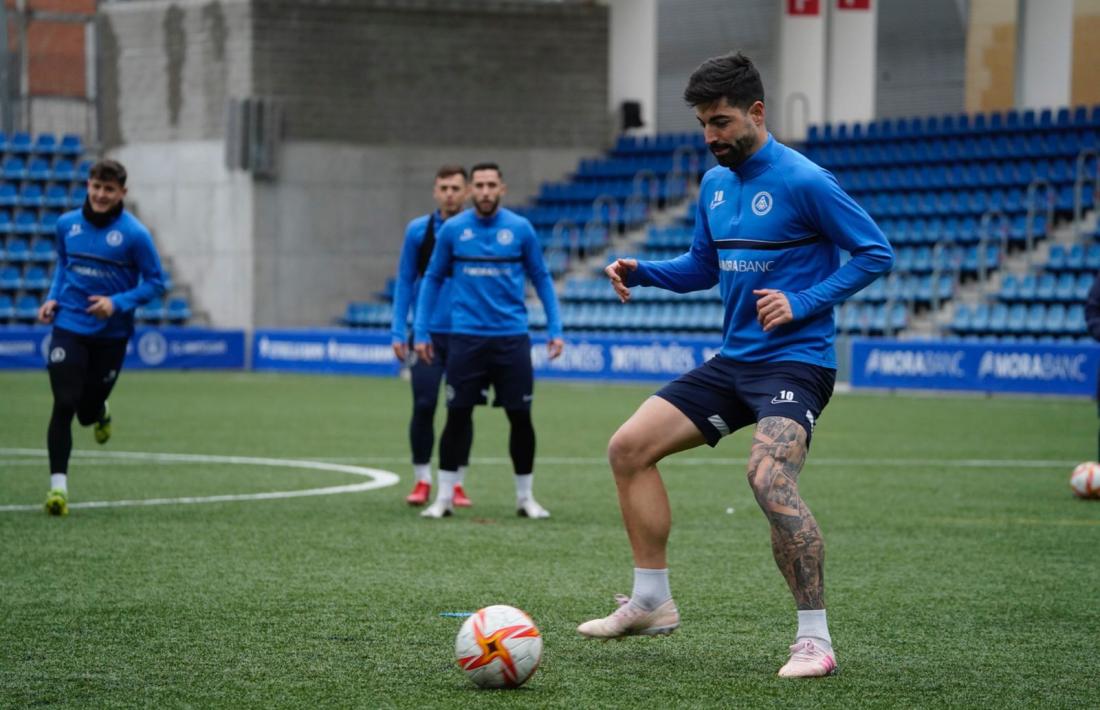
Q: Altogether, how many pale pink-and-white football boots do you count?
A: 2